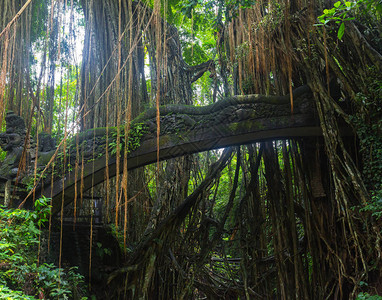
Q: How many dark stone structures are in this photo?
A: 1